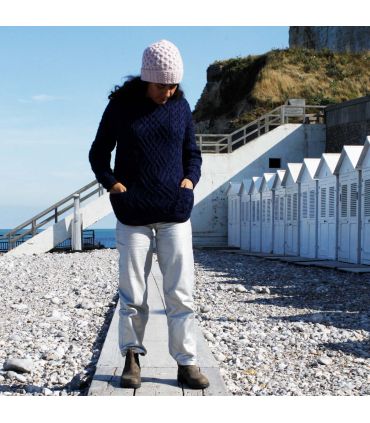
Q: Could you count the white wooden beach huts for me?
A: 10